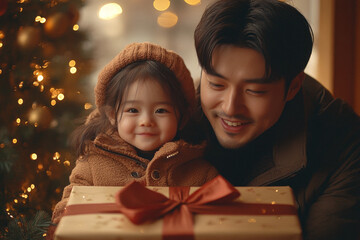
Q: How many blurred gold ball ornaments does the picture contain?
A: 3